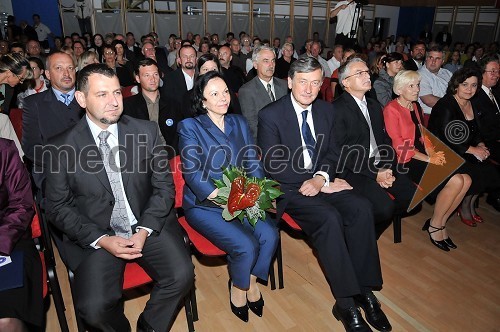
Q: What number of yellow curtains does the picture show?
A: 0